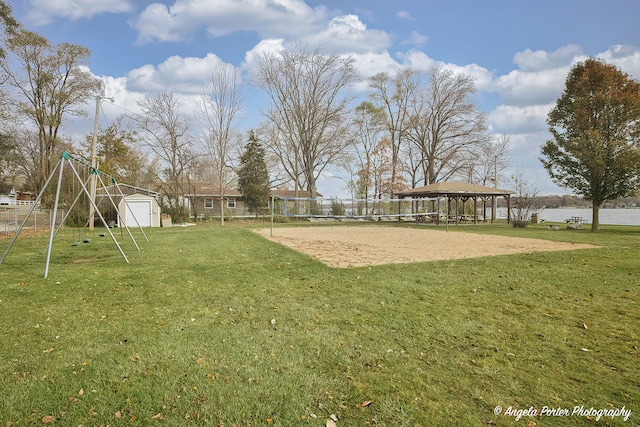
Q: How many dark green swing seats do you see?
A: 3